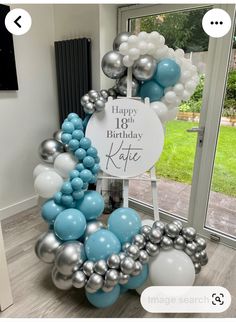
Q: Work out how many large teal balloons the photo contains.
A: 9